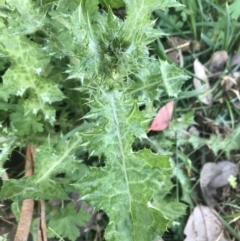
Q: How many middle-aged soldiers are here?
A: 0